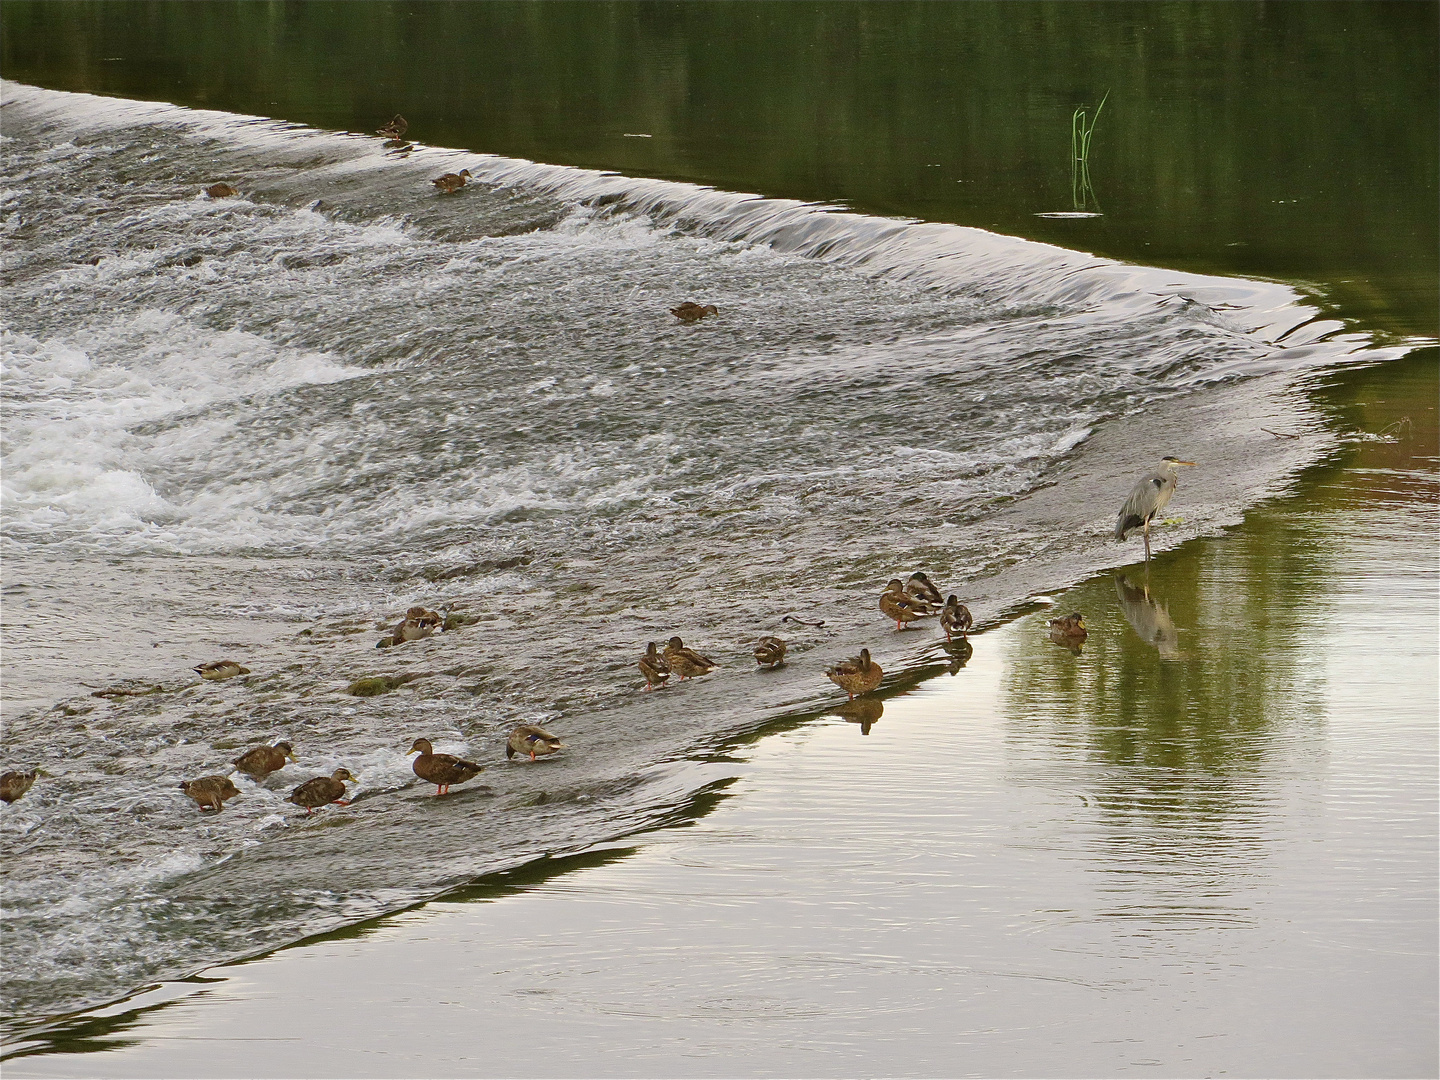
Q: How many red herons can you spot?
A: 0